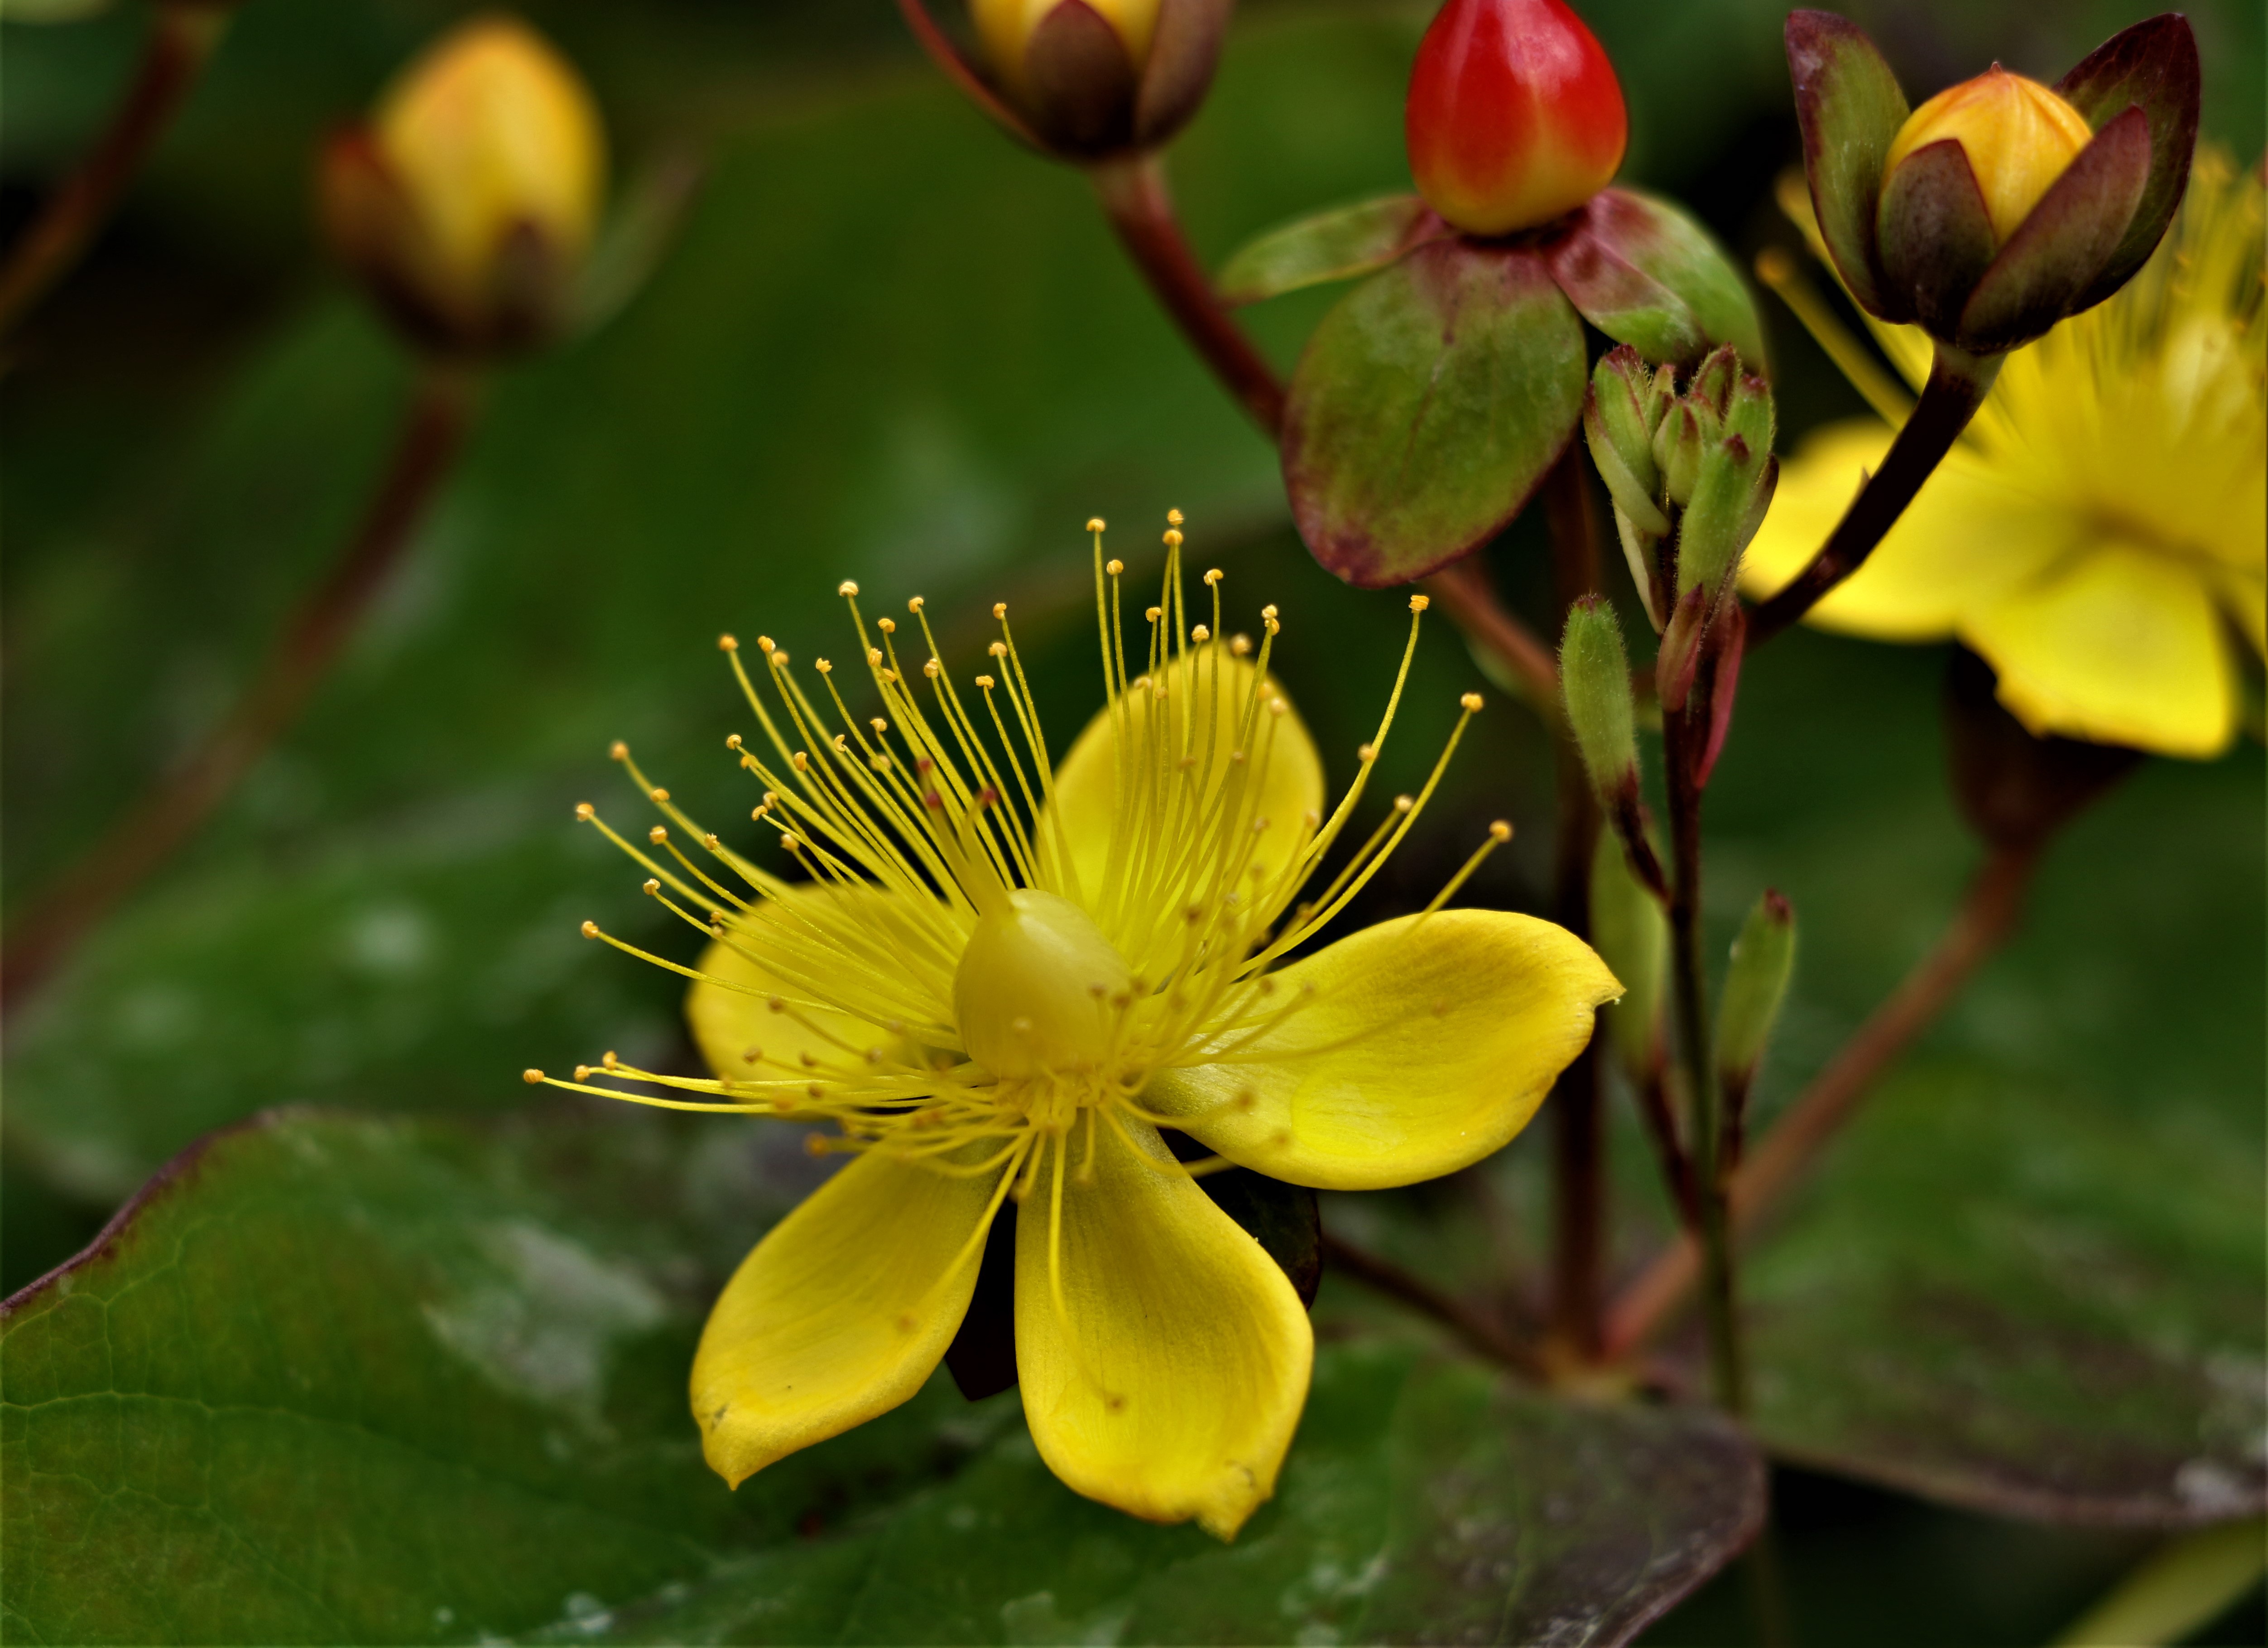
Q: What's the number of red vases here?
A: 0